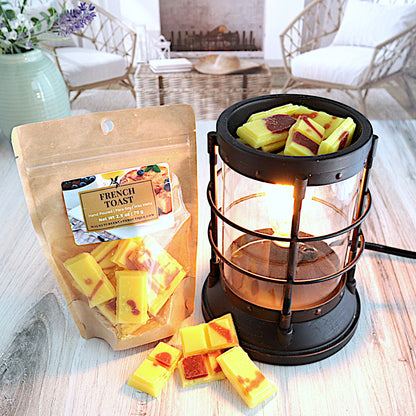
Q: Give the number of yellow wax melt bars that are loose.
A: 4